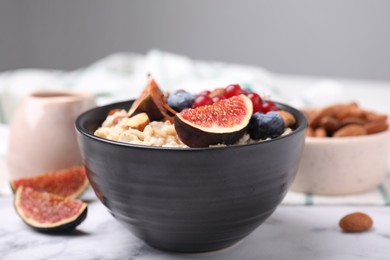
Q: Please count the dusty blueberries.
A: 2